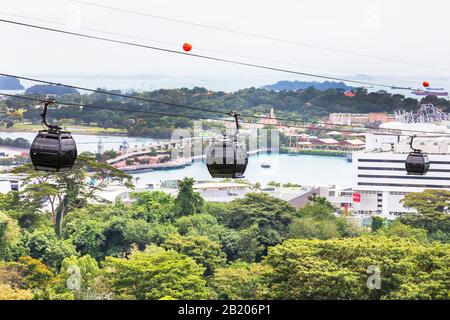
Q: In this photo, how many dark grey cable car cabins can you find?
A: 3